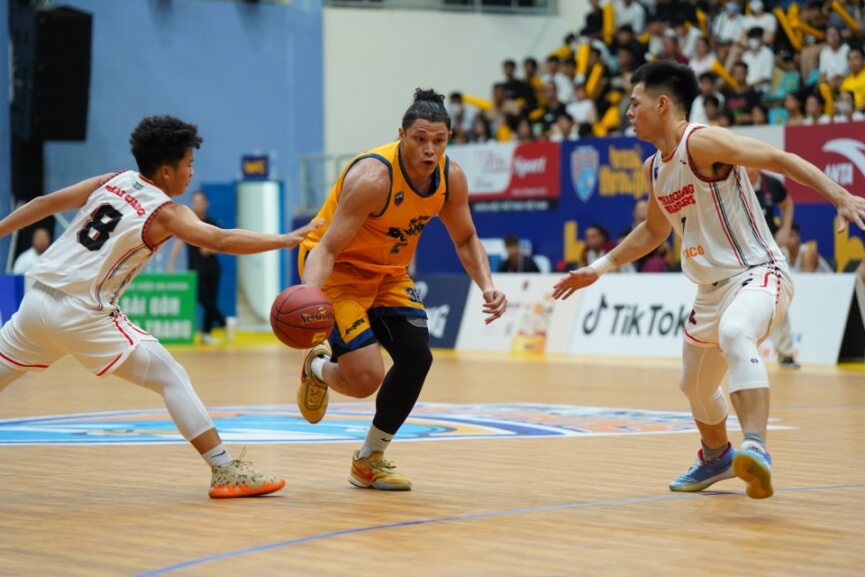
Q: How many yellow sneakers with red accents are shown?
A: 2